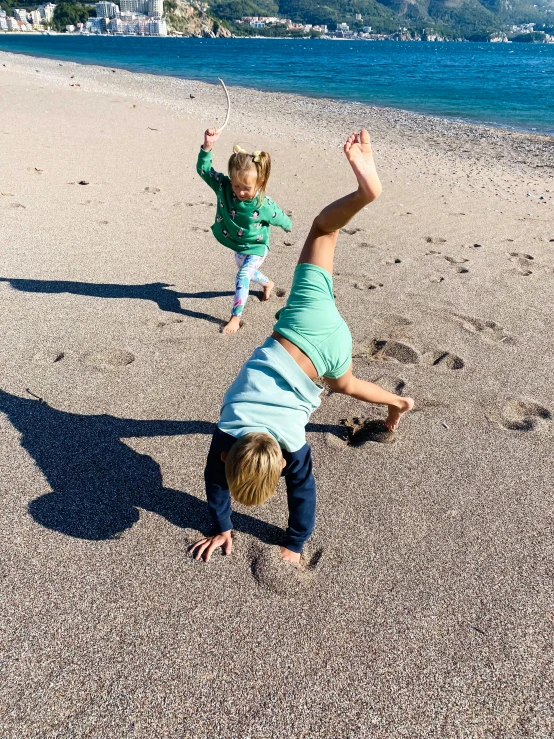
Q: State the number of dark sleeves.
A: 2